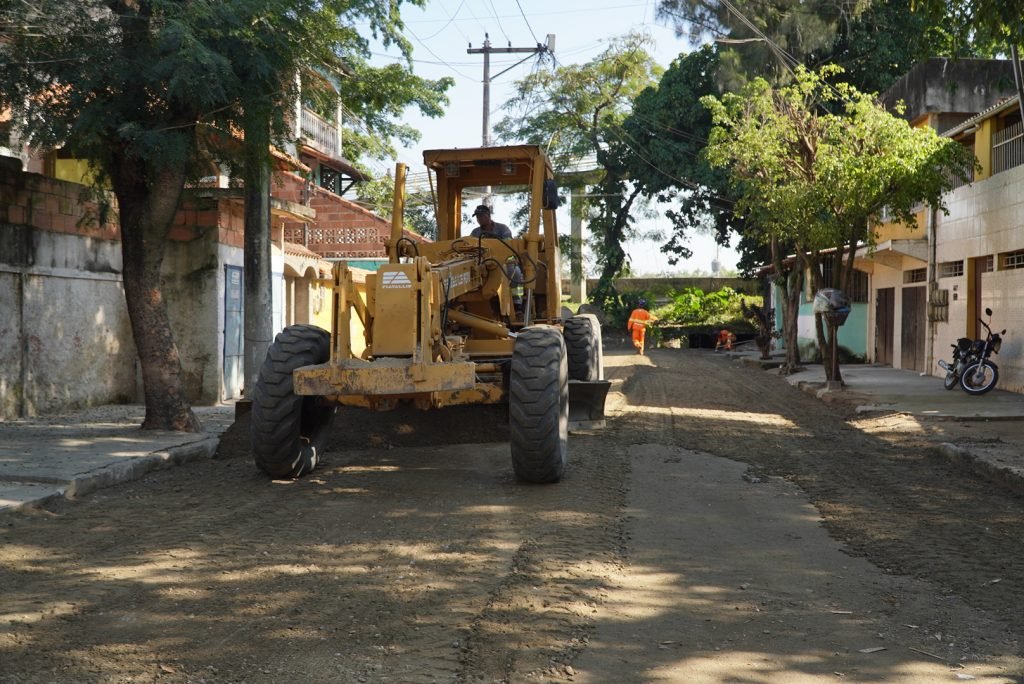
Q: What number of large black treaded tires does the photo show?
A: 3